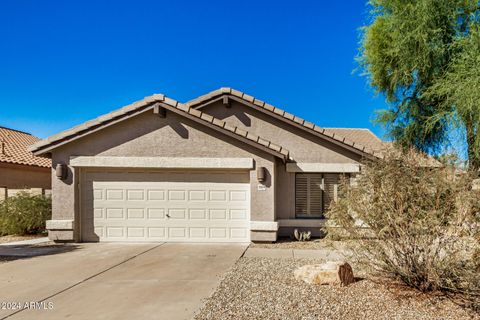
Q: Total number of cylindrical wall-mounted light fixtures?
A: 2